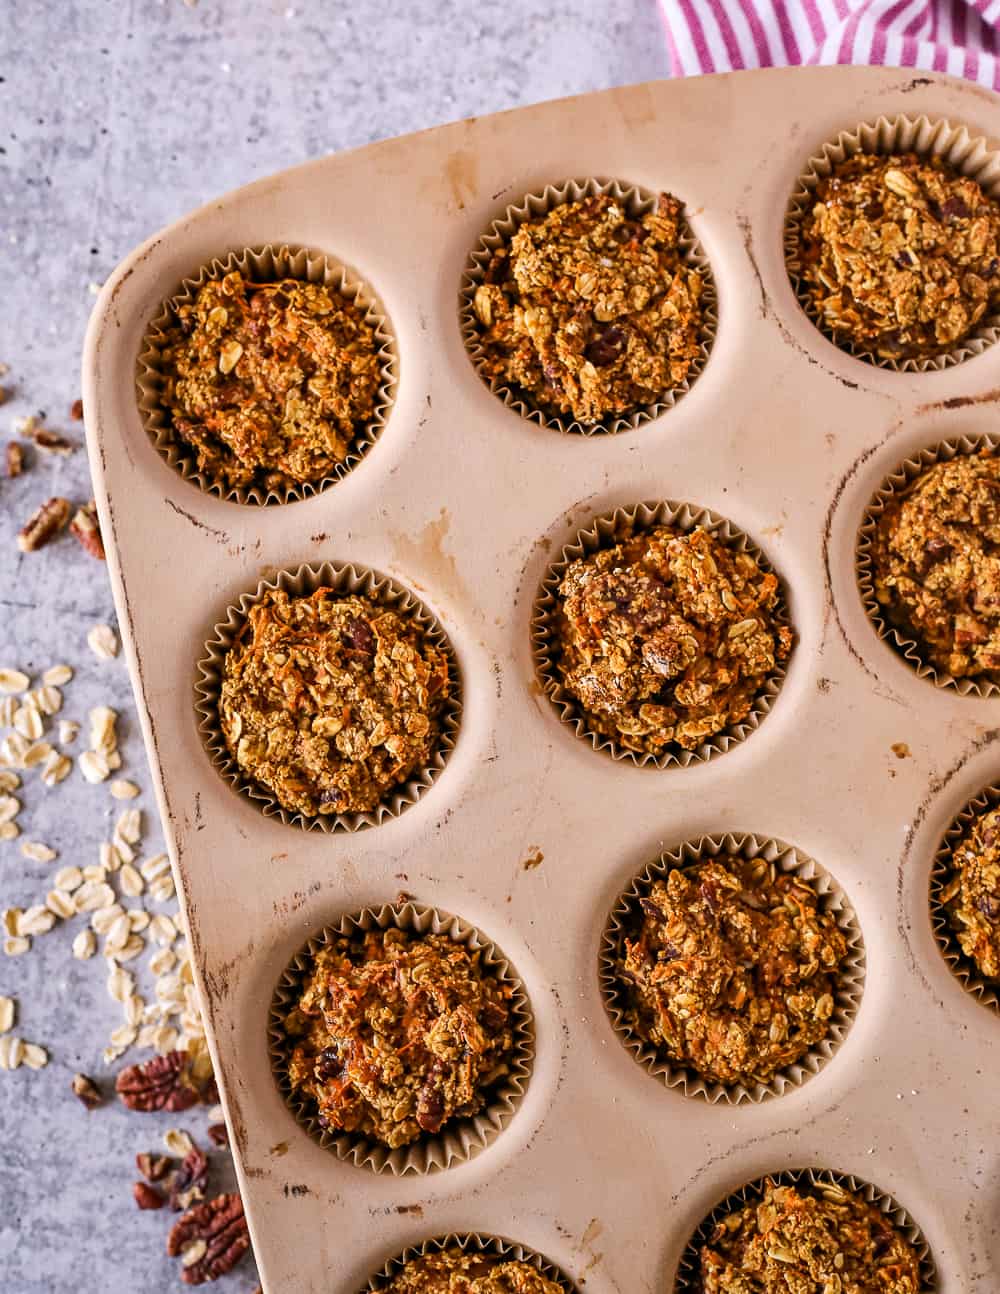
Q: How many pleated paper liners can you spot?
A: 11